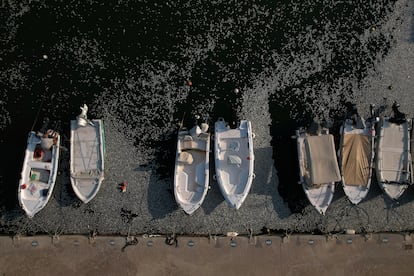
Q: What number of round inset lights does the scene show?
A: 10